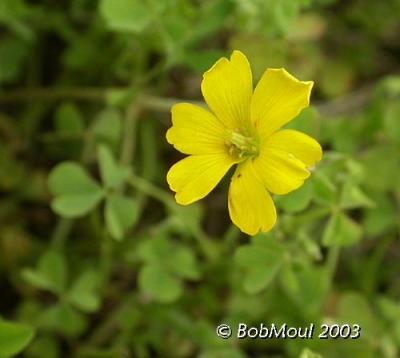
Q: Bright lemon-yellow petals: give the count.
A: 6